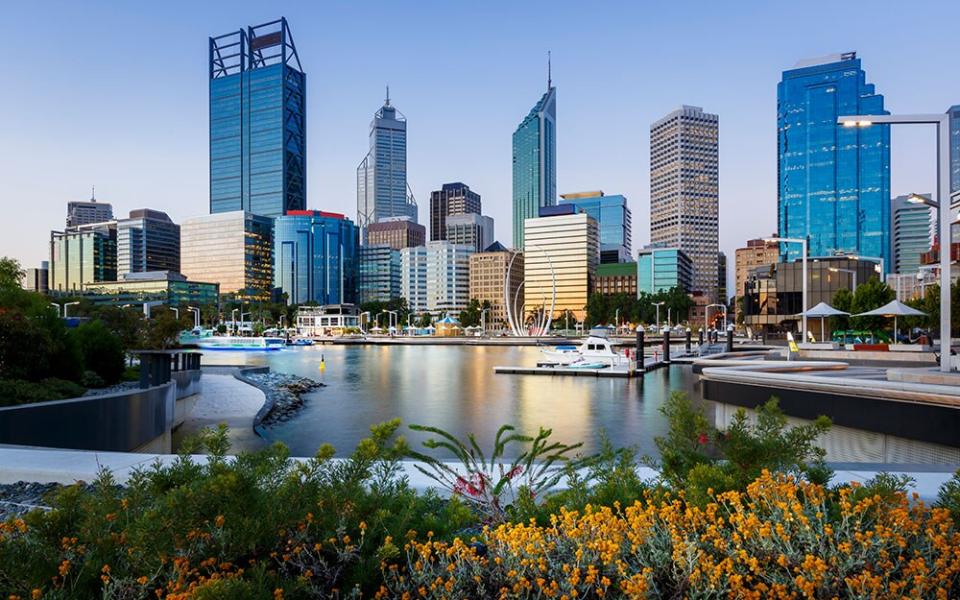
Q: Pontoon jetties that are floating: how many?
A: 1